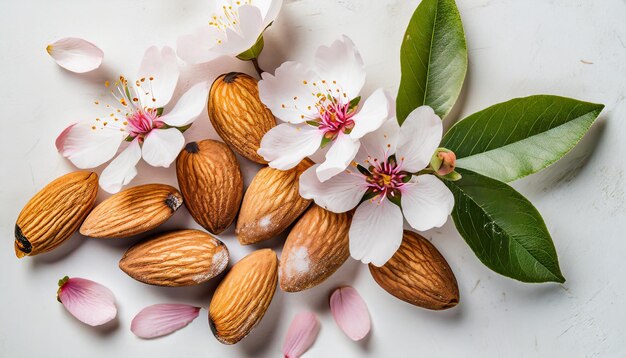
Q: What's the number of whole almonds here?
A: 9